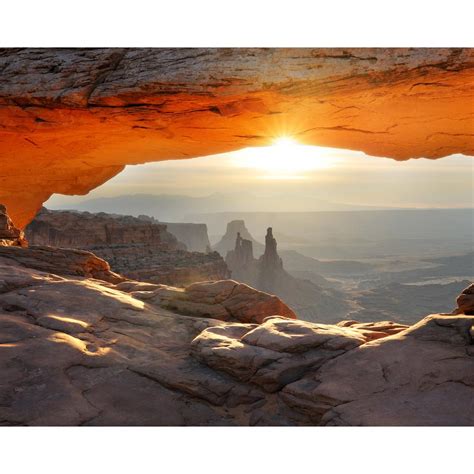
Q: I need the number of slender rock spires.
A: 2